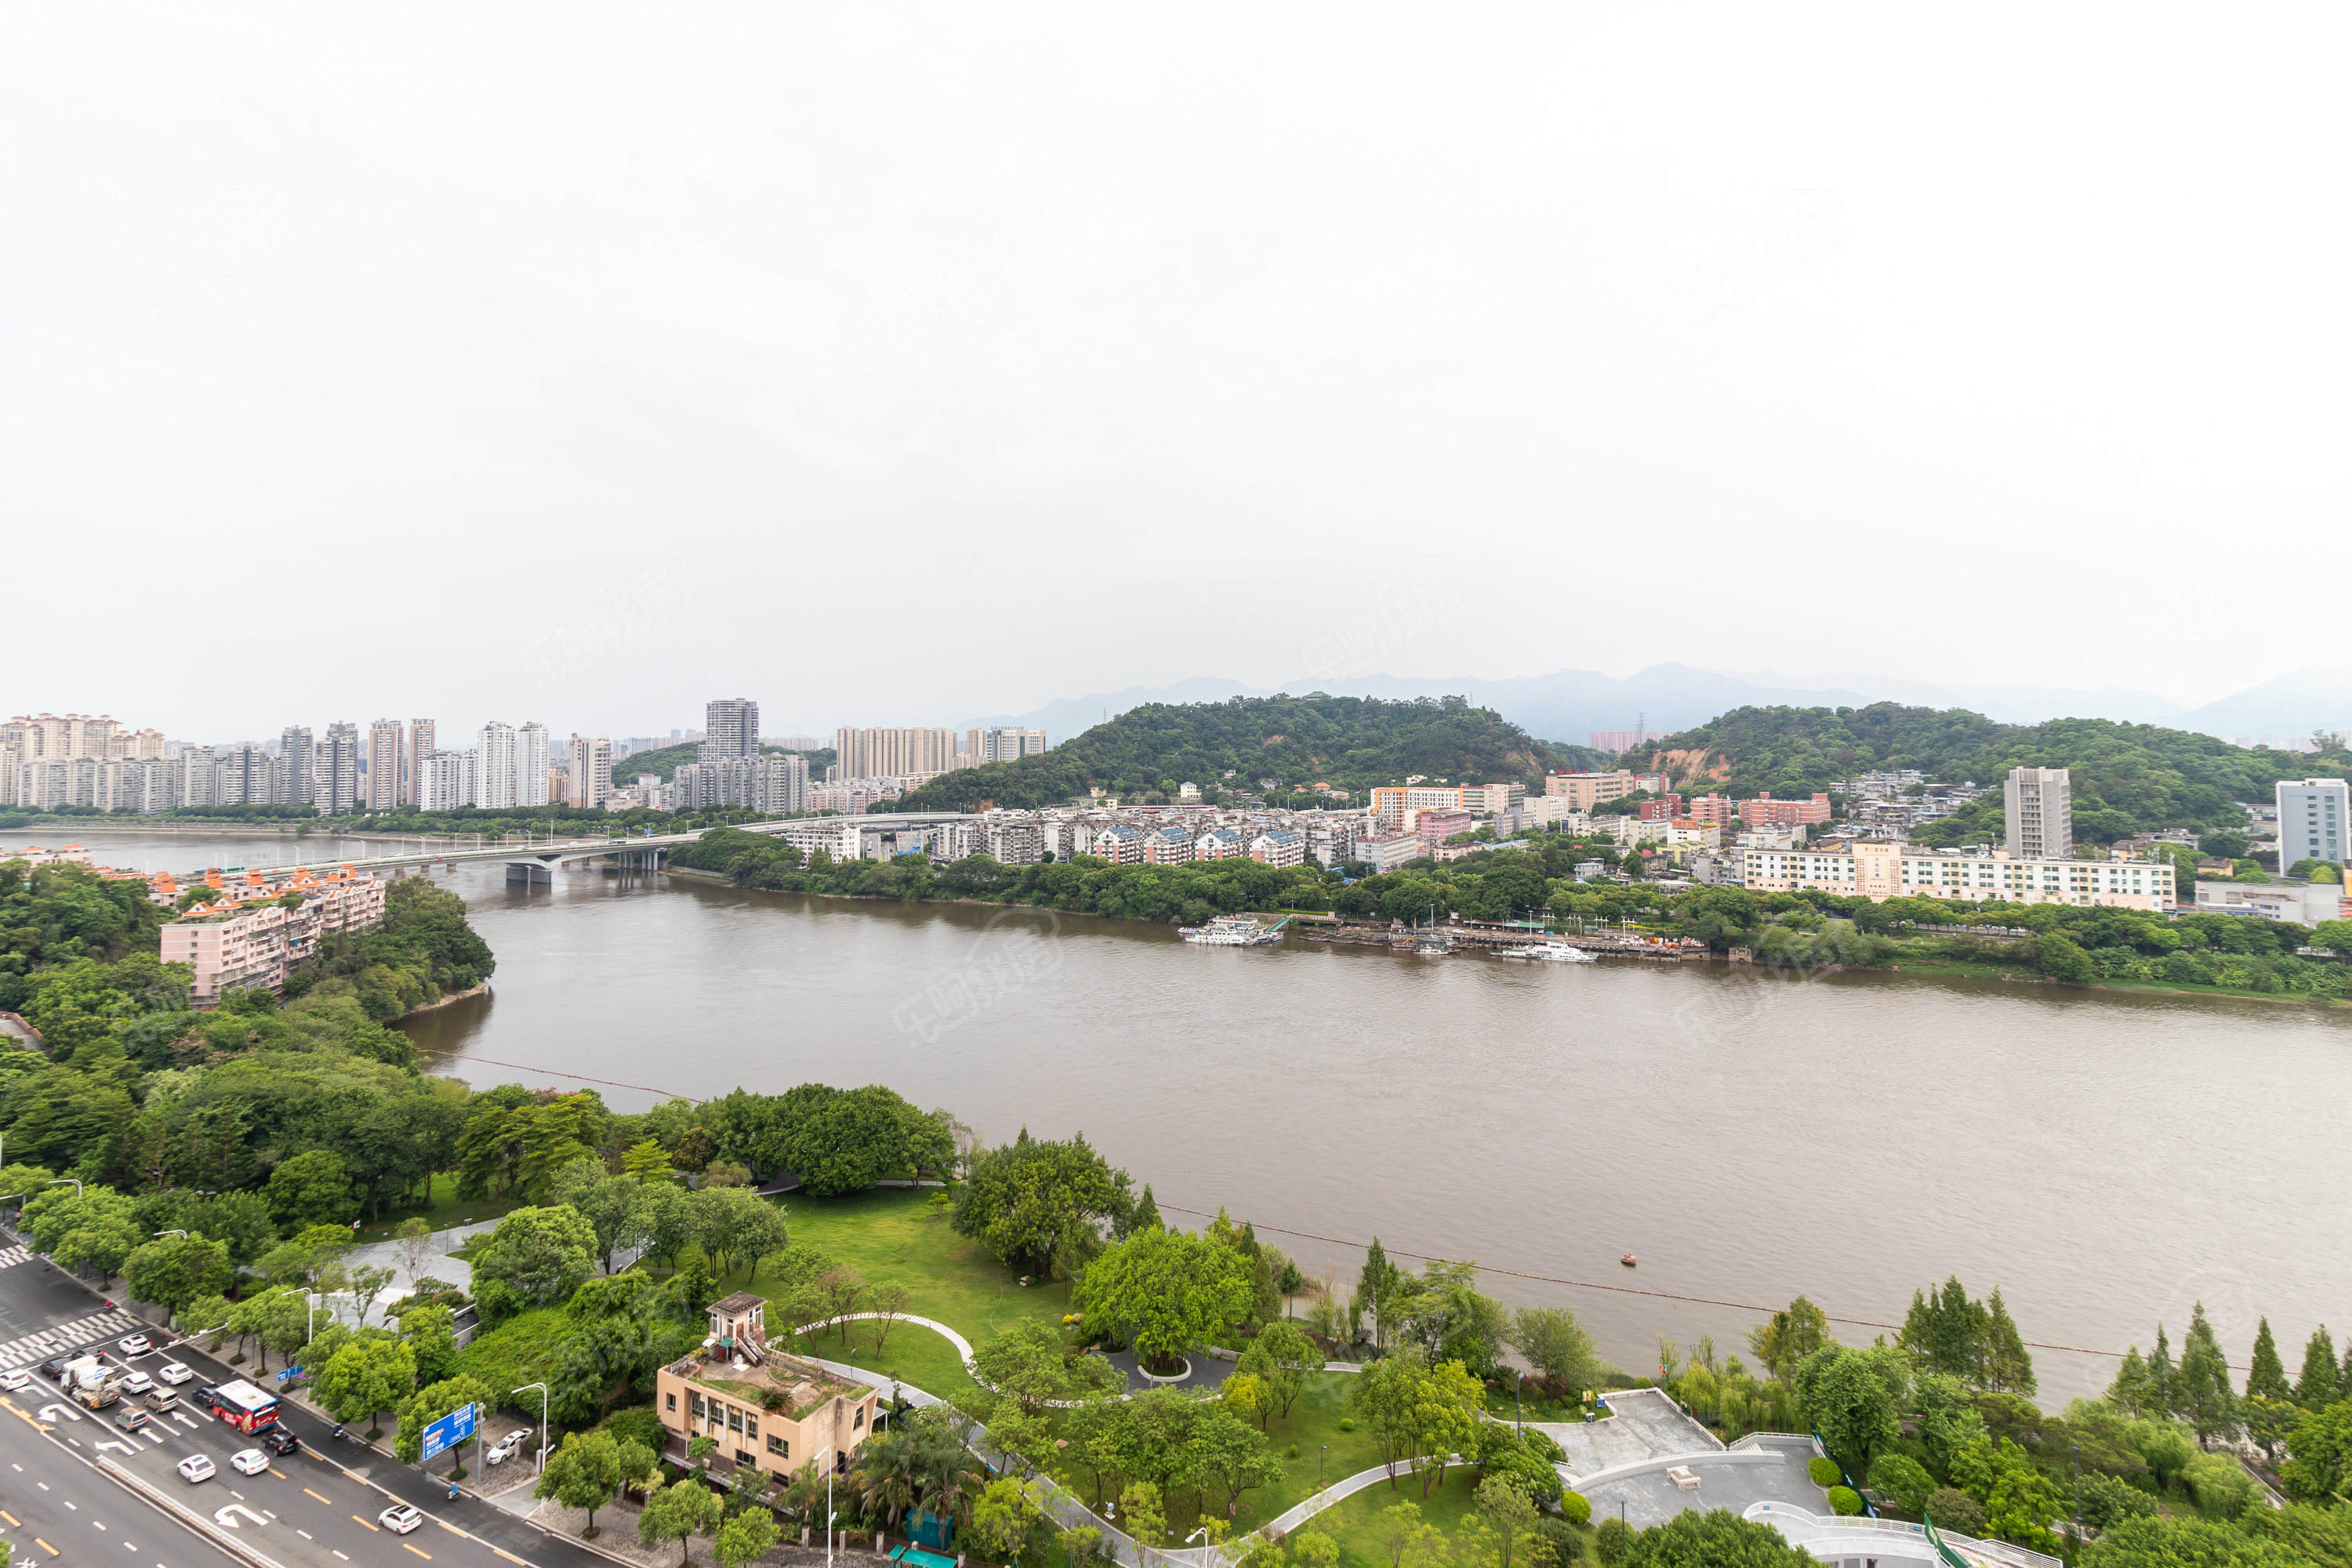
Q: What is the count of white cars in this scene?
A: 8